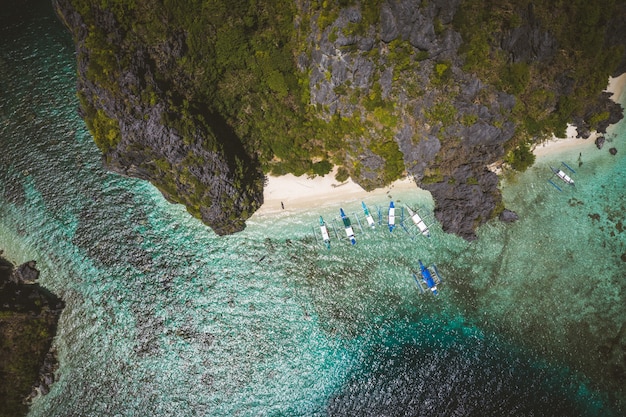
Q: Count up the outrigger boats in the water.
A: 7